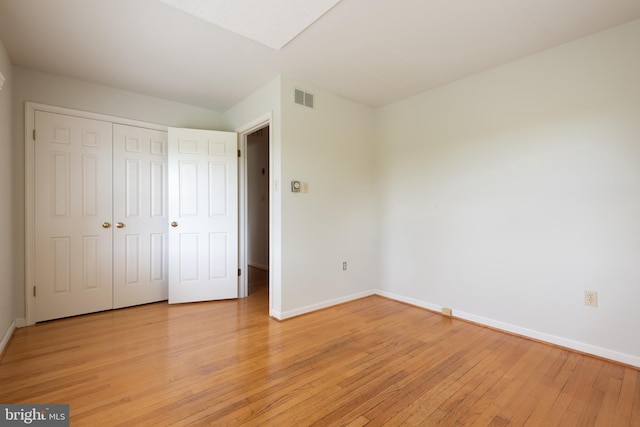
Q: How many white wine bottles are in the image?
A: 0